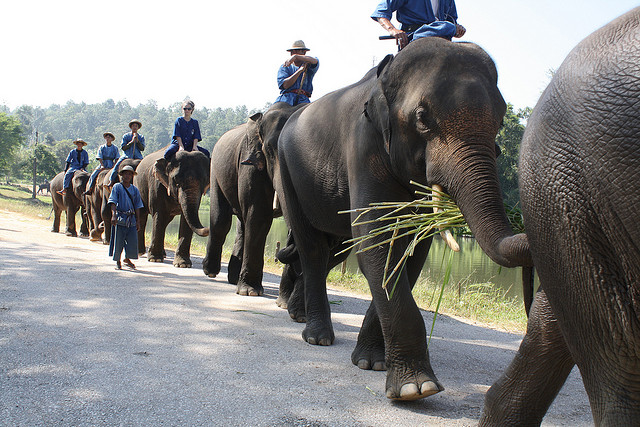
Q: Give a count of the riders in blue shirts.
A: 6